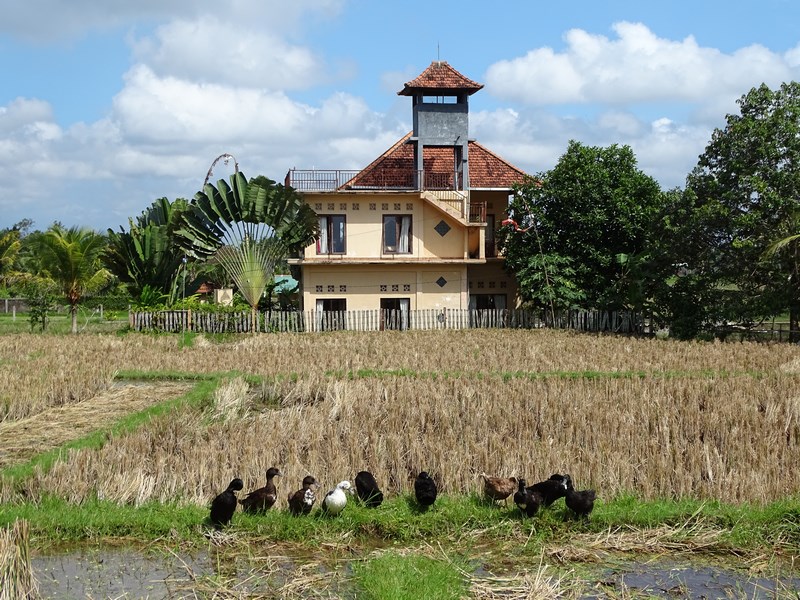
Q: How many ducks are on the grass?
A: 10